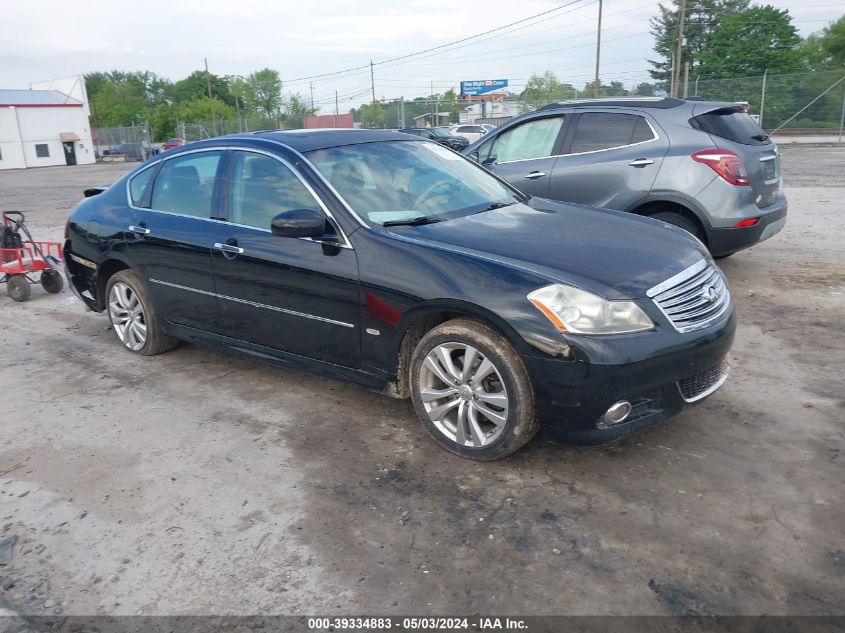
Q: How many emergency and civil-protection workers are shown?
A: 0